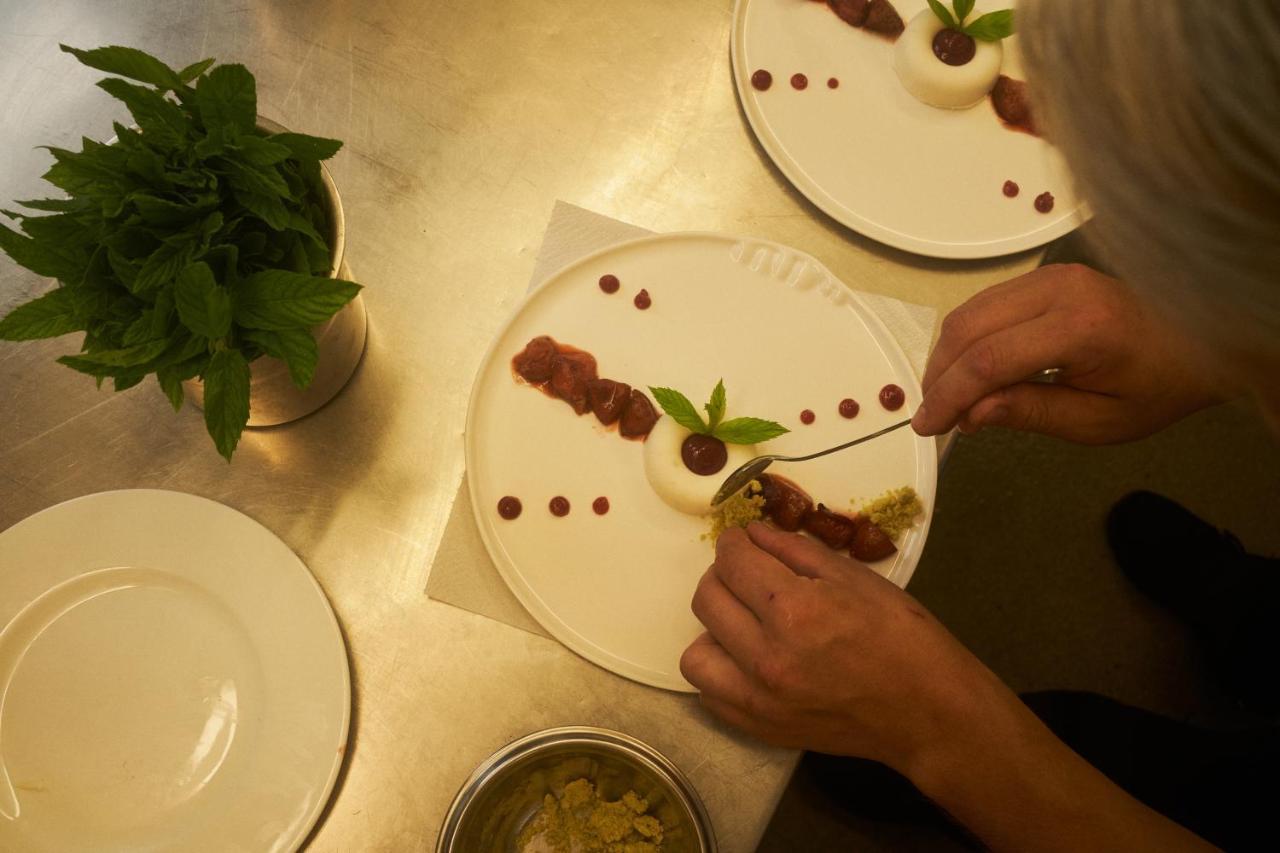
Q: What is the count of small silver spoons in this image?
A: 1